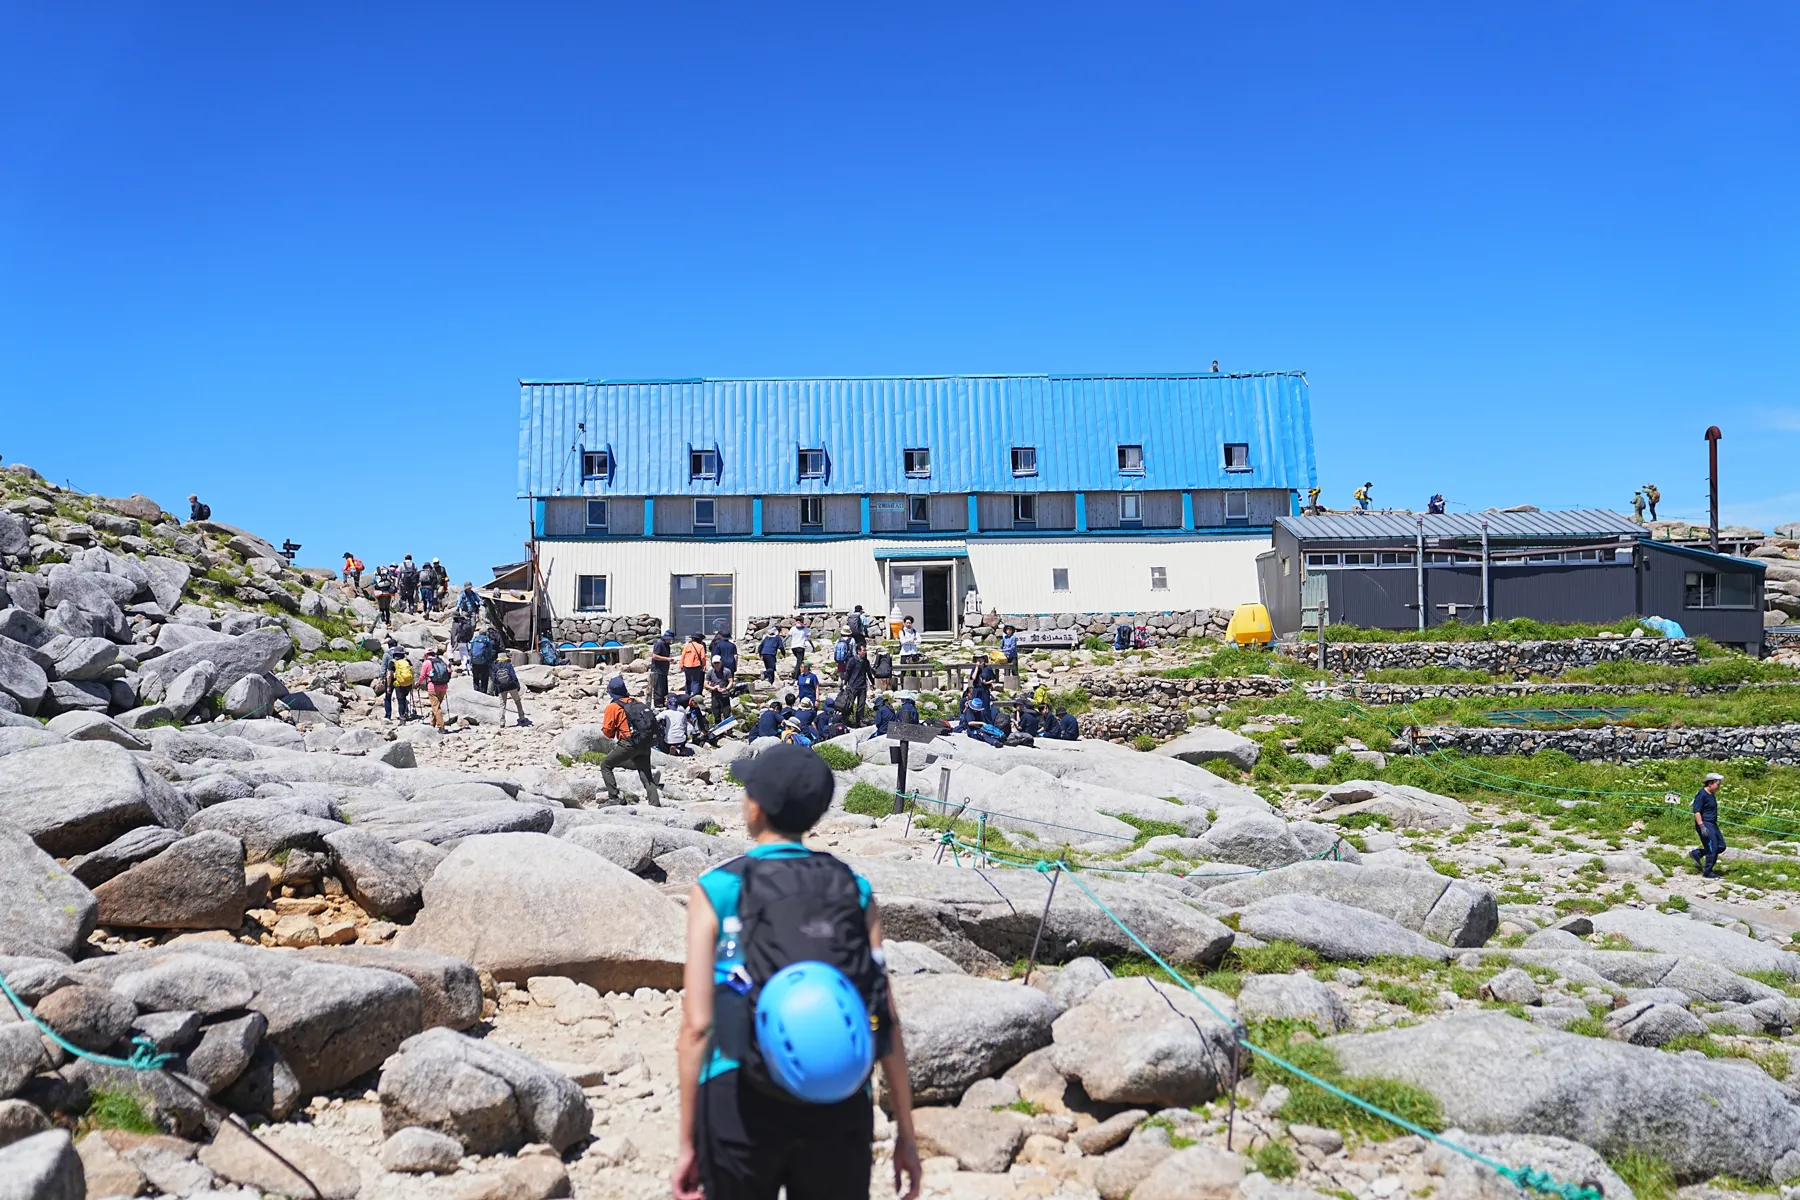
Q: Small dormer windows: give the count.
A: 7